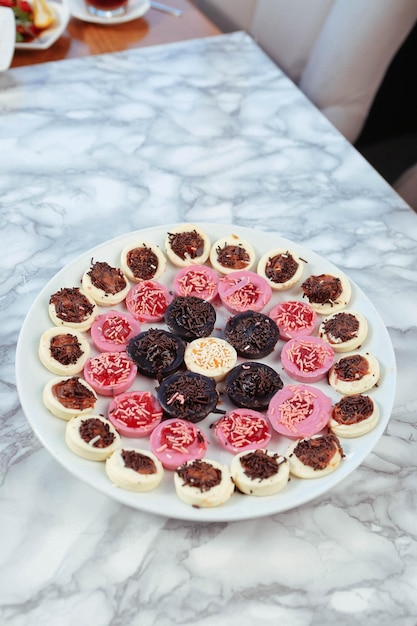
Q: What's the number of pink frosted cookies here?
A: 11